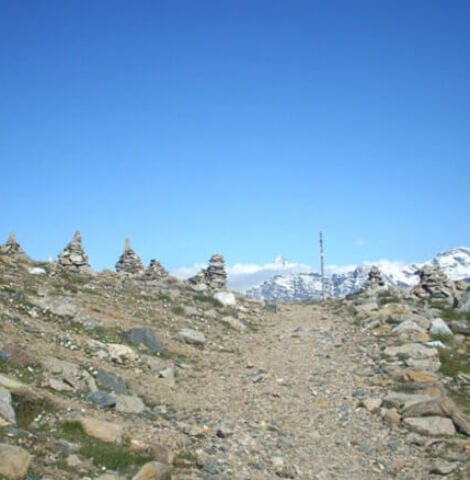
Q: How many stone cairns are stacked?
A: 7